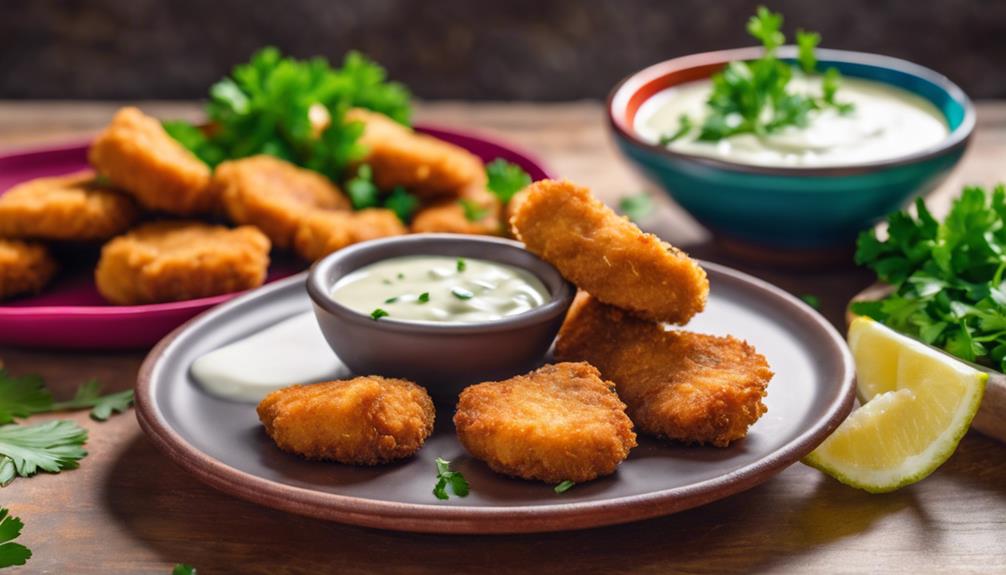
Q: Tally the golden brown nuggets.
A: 12